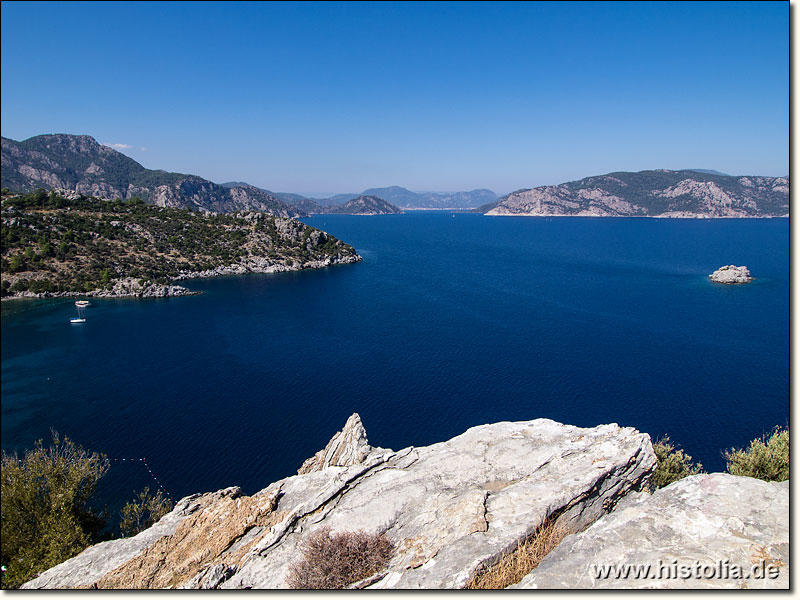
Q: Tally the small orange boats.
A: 1